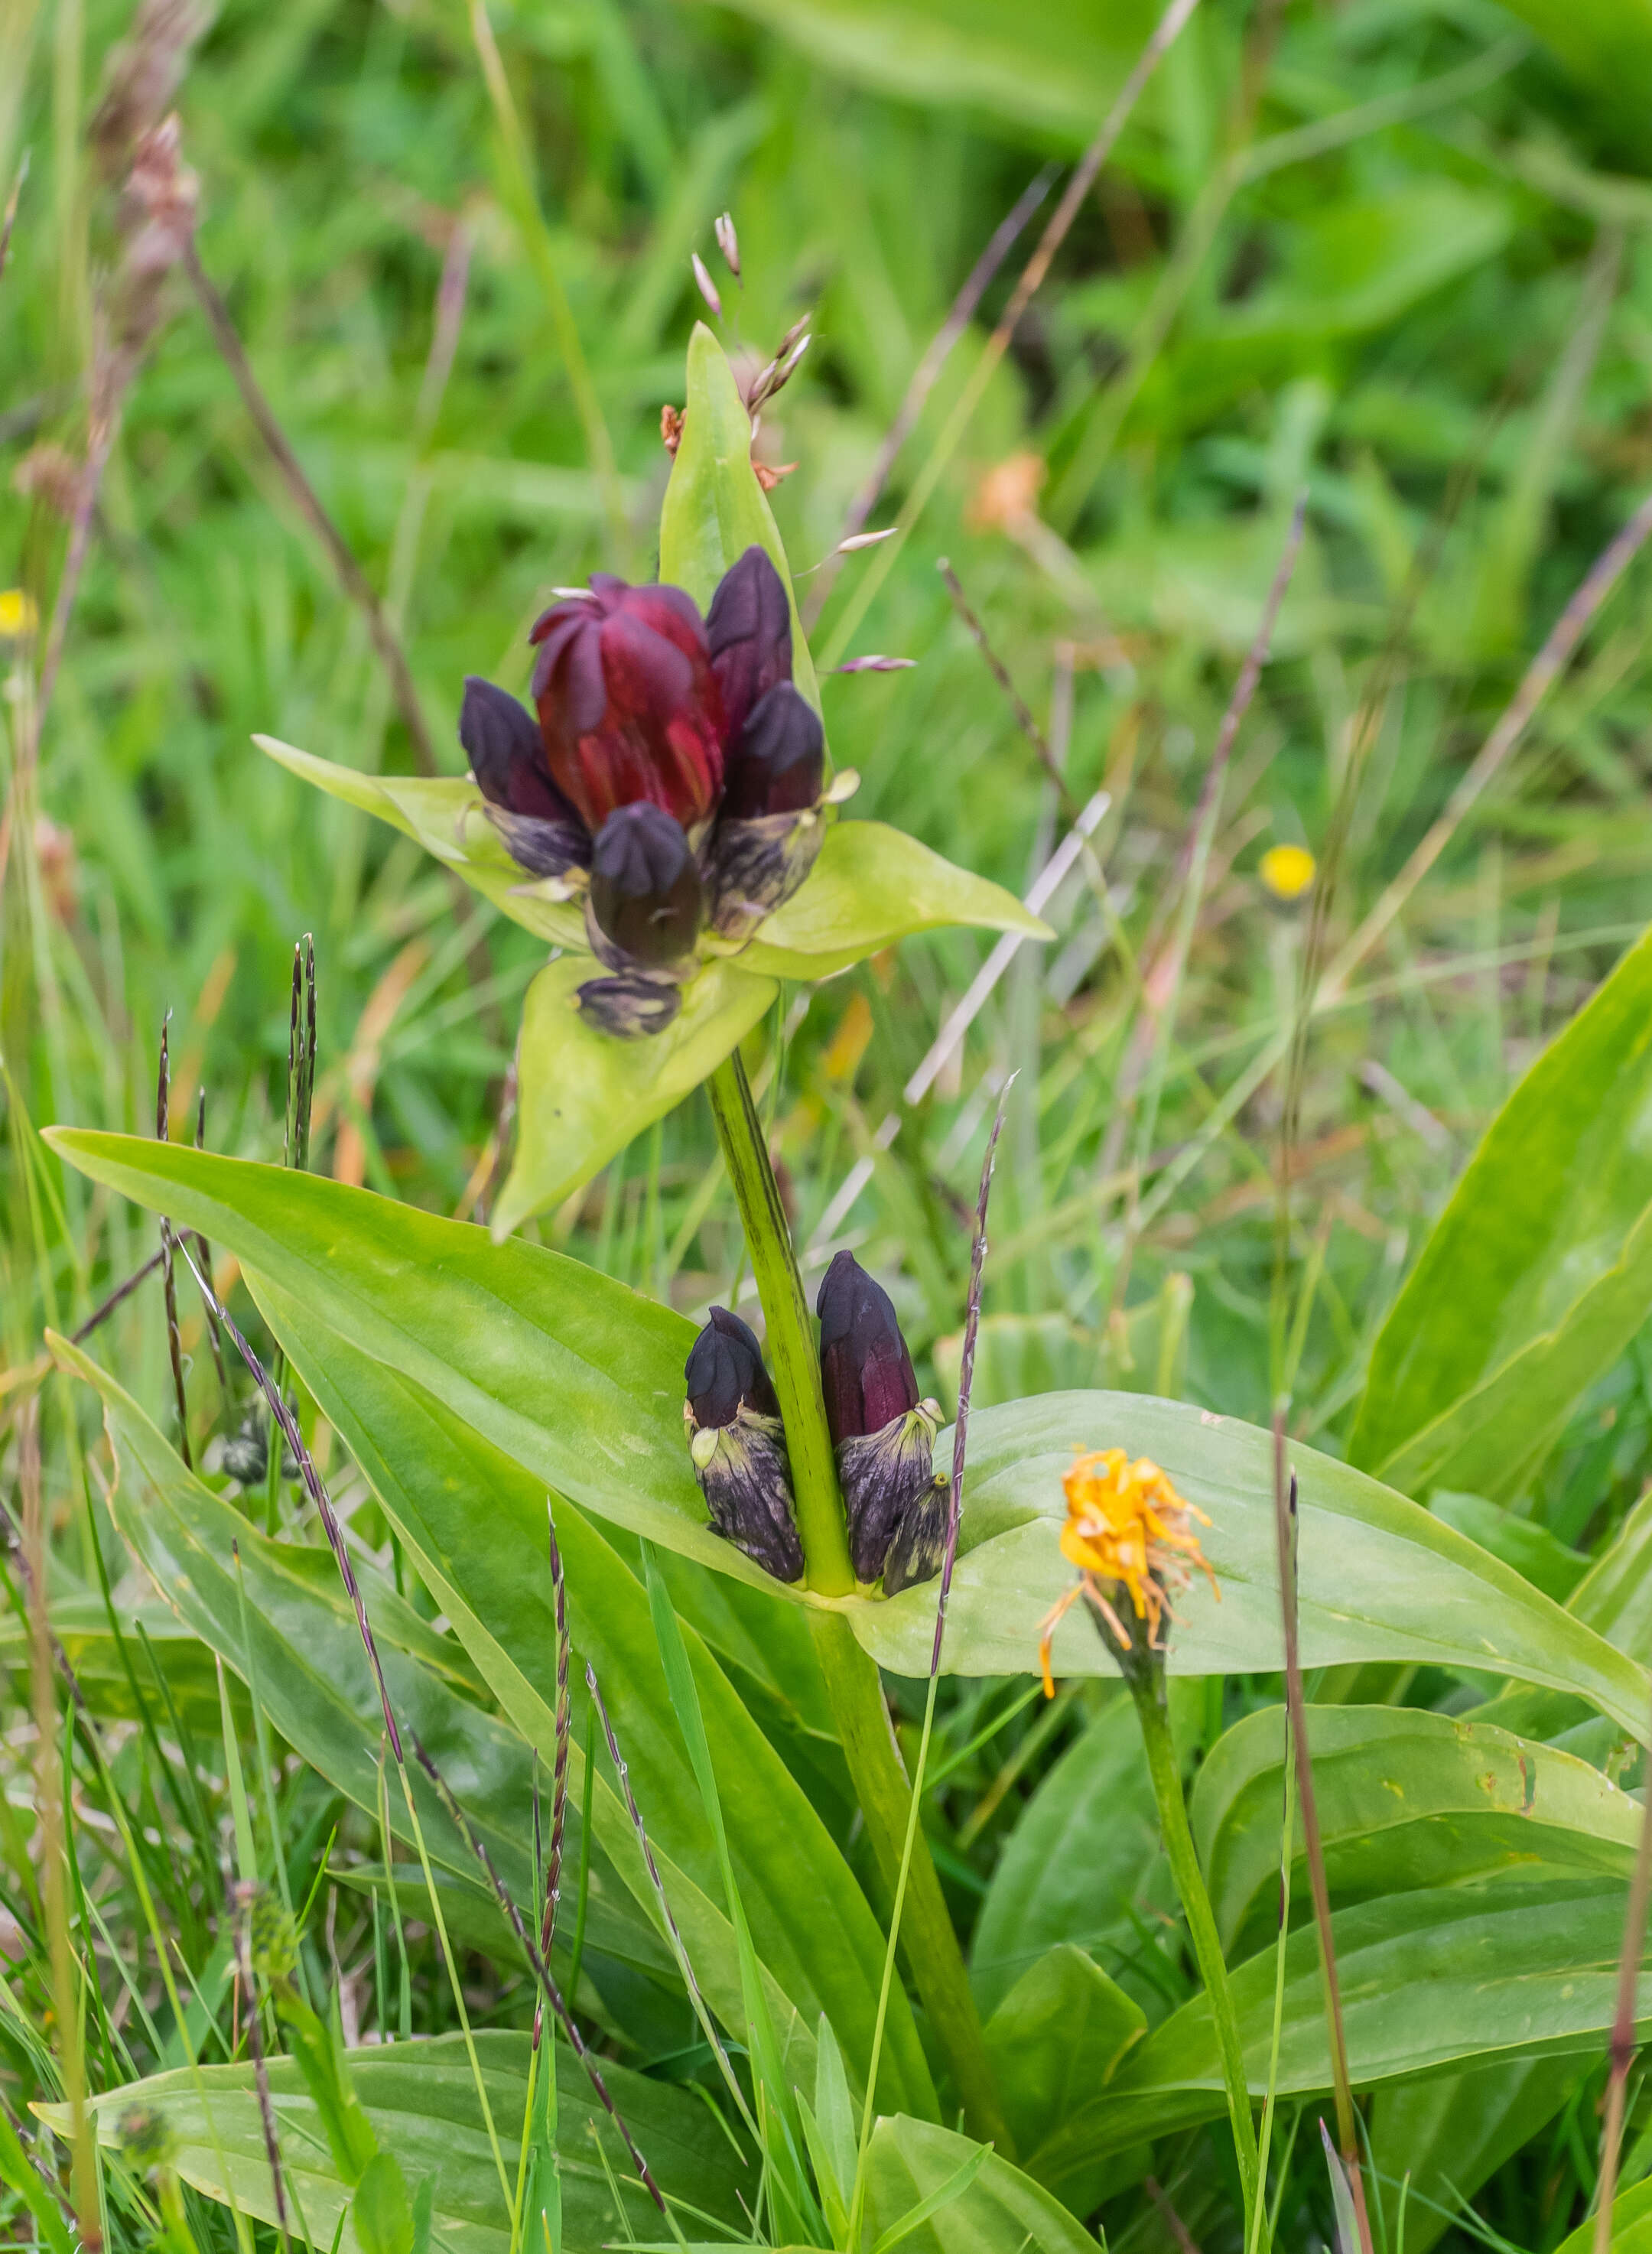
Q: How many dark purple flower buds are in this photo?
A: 6